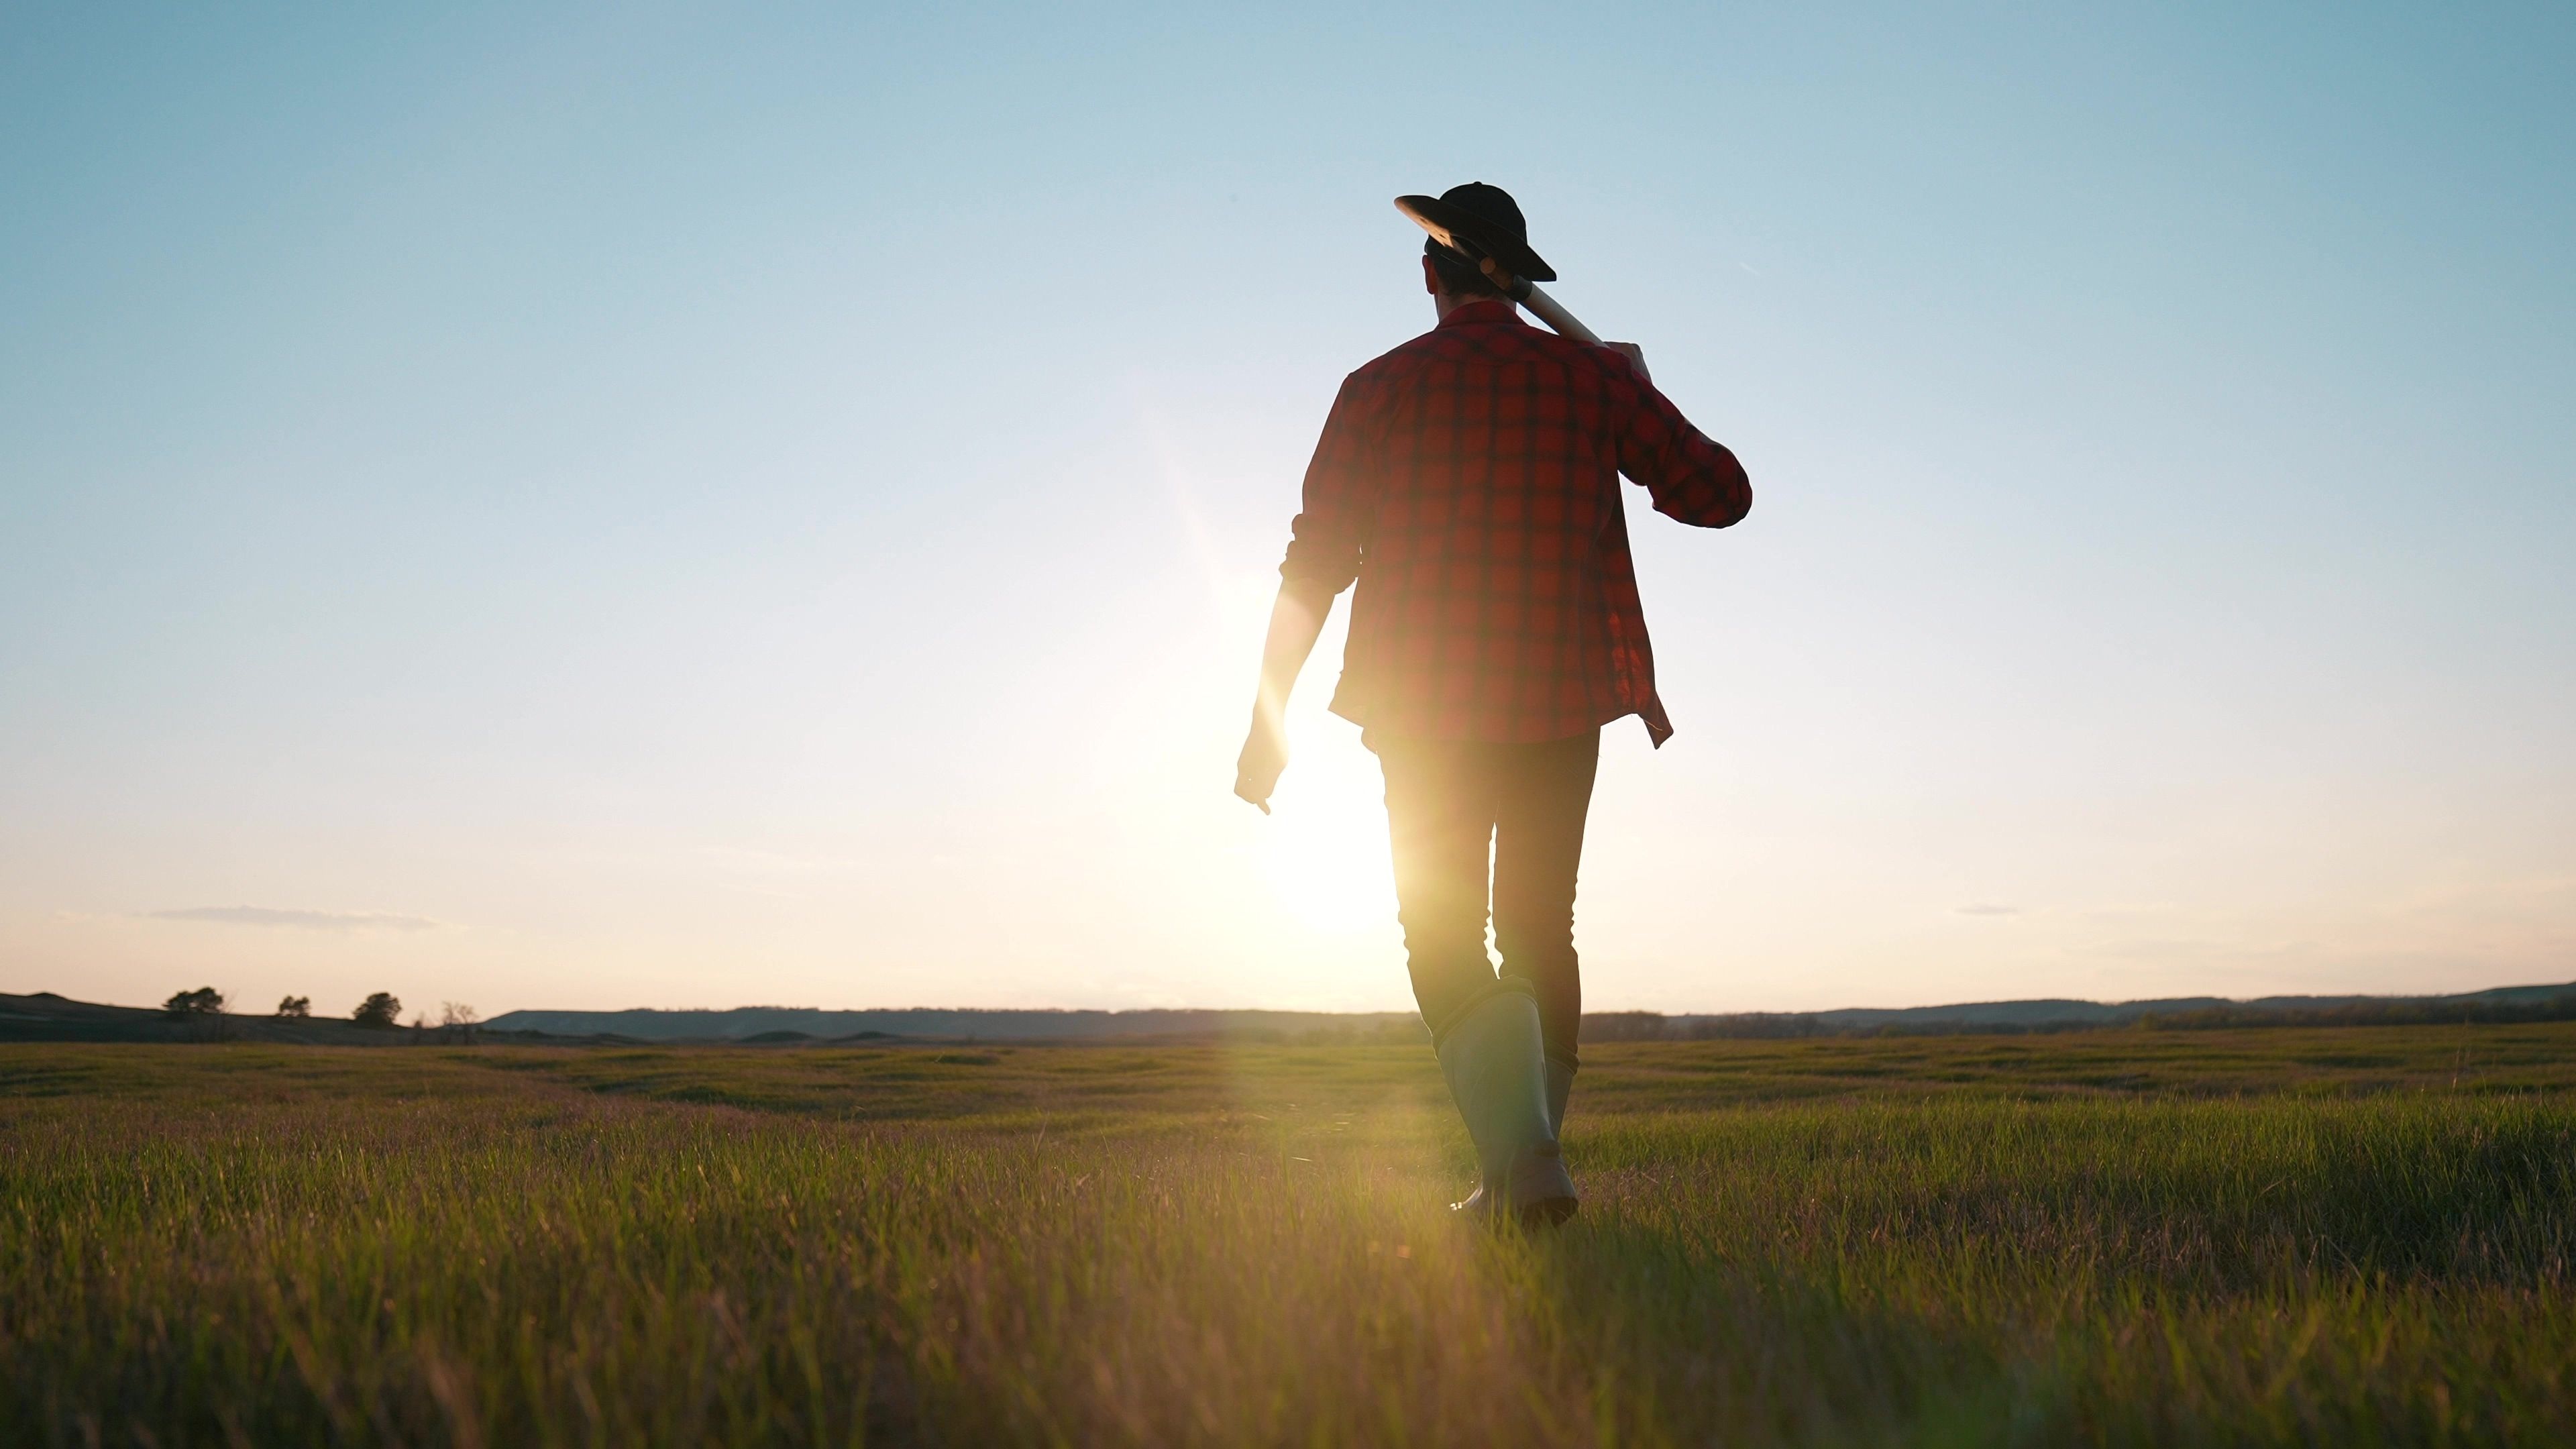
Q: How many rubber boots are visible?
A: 2